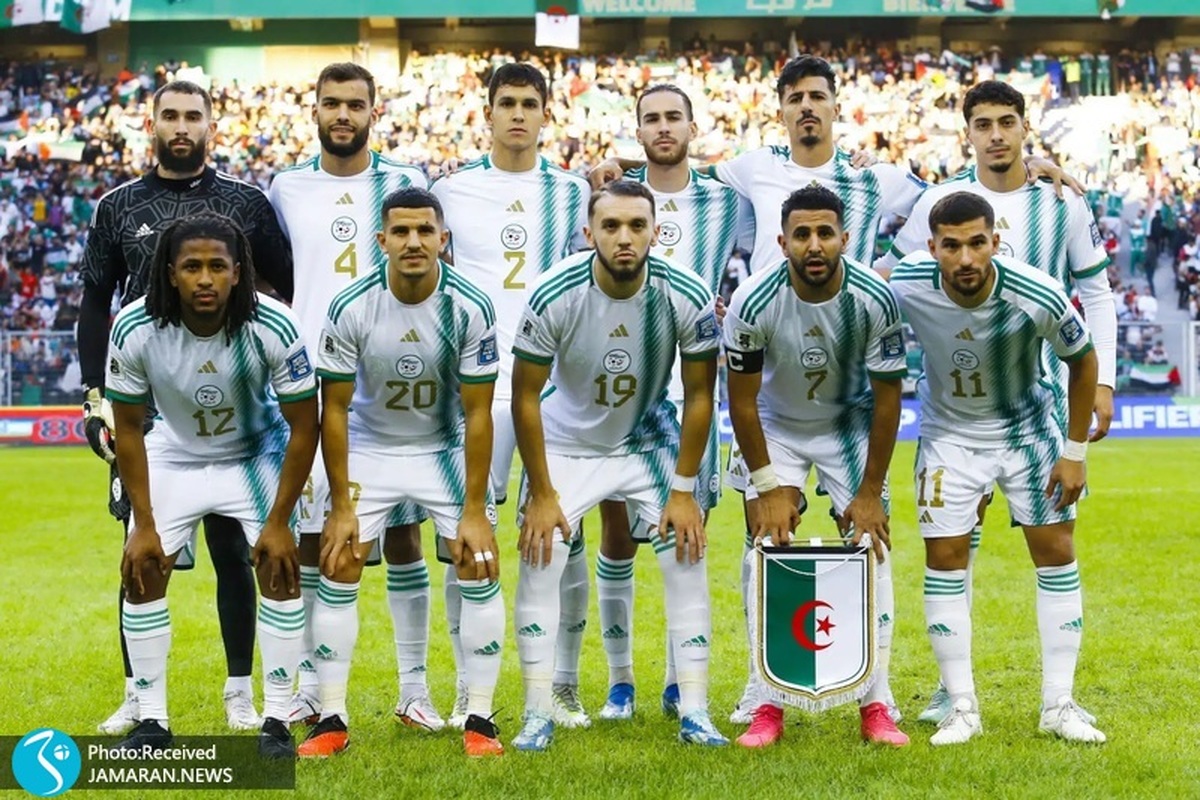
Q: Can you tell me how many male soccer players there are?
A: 11